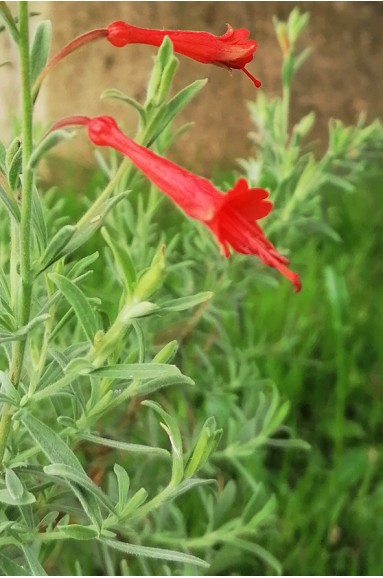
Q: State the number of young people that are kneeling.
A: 0